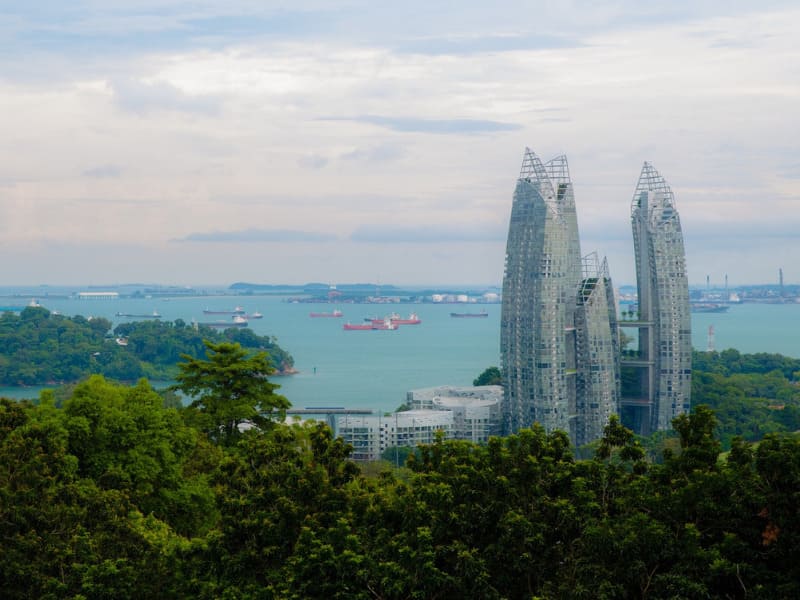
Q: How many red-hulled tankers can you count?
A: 3